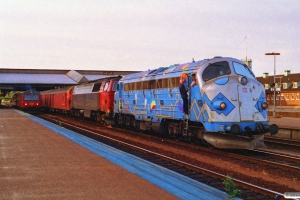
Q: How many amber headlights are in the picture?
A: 2